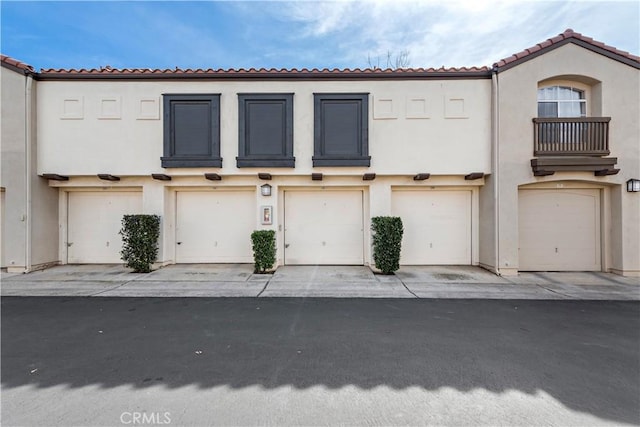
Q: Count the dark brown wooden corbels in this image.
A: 11